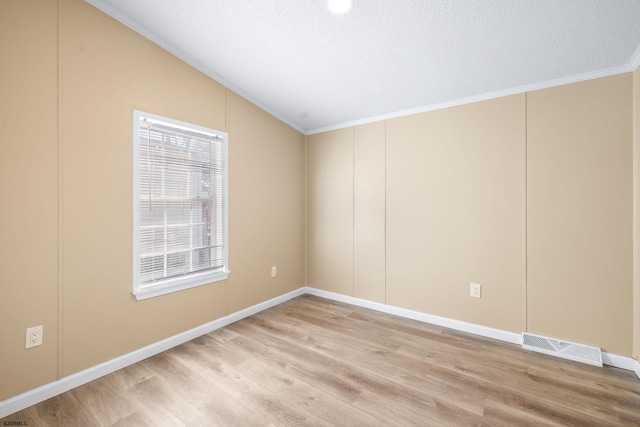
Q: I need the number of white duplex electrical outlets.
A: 3